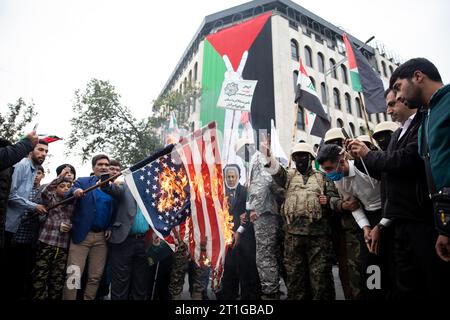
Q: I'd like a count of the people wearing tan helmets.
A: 5